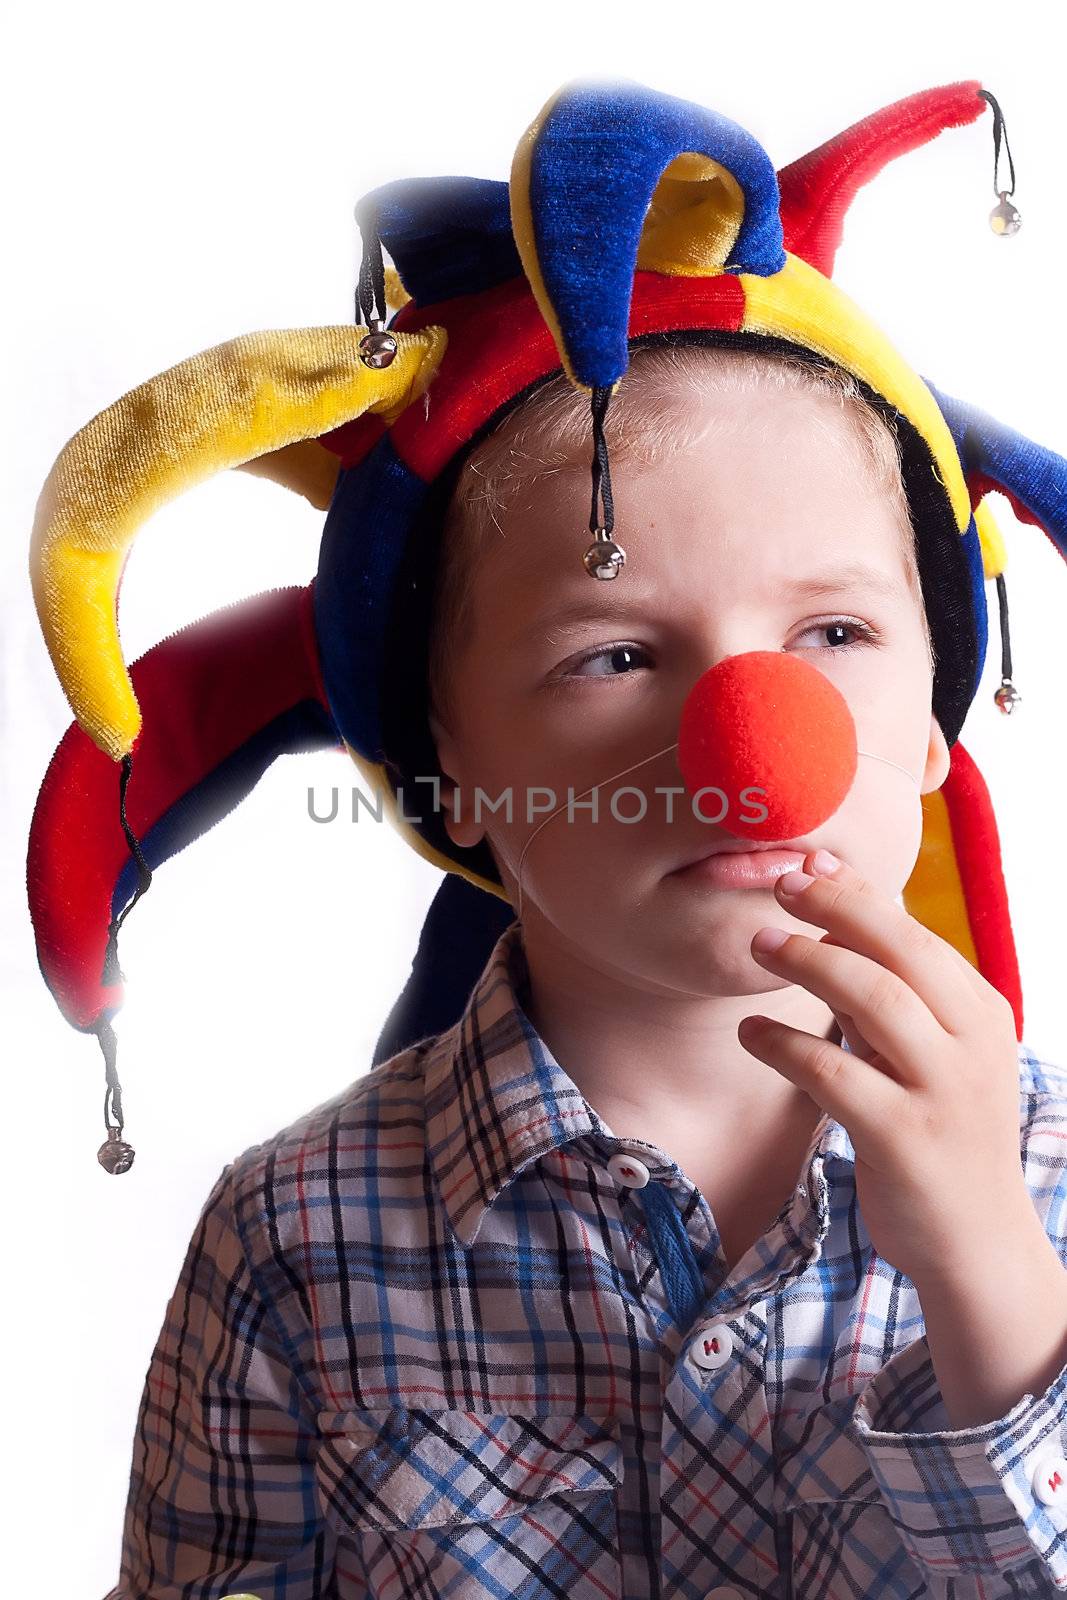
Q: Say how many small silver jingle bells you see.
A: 5